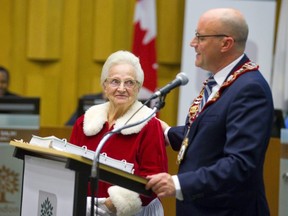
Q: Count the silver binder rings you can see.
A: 4